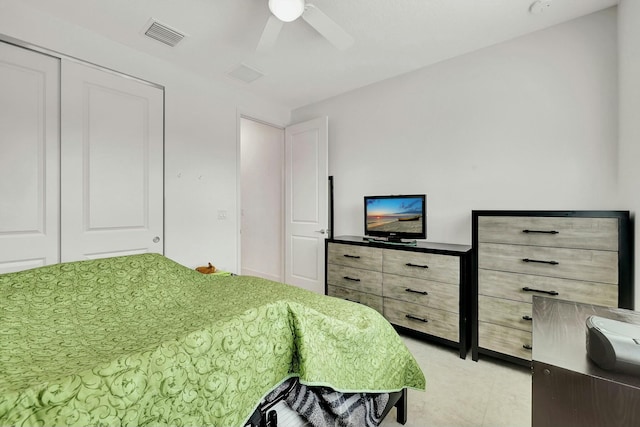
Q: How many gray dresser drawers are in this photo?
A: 11